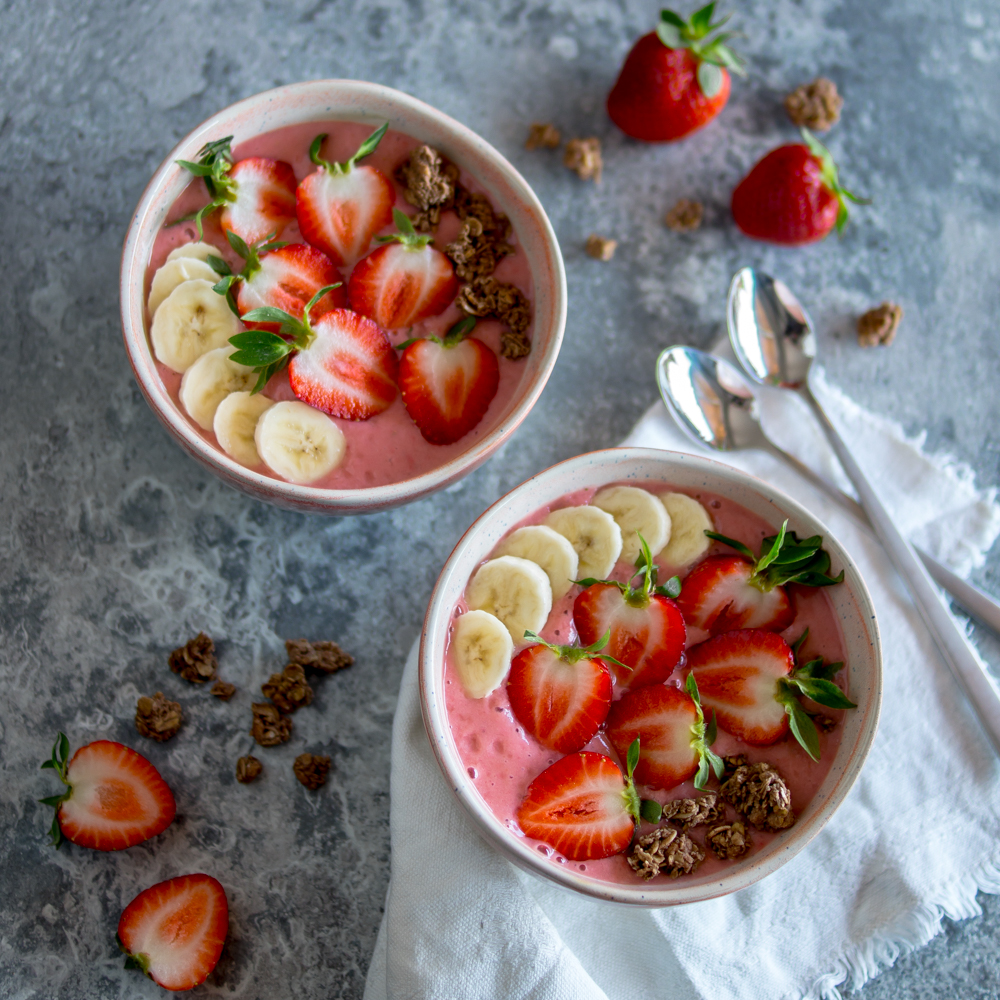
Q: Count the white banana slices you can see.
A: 12